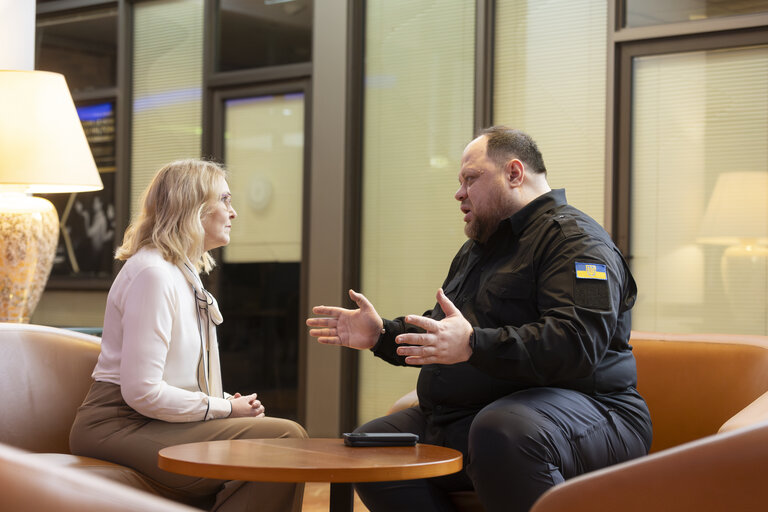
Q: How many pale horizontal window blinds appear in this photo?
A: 5